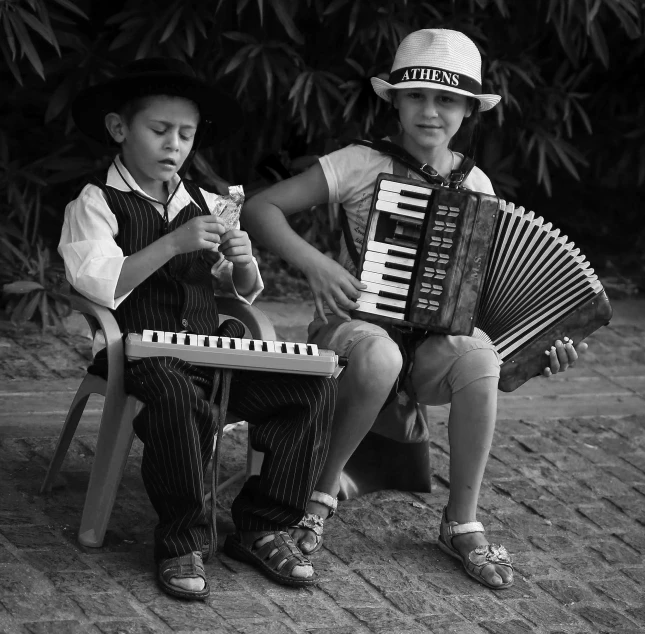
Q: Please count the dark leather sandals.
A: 2